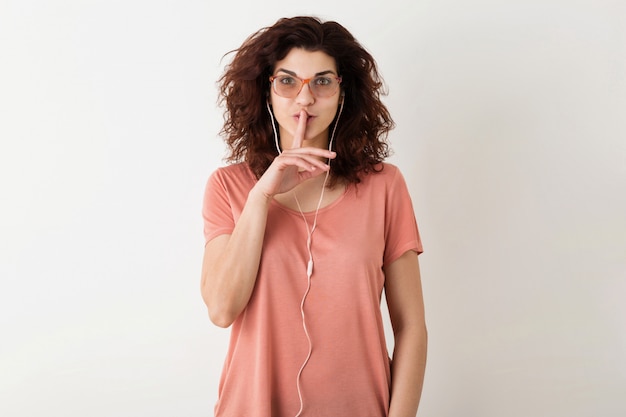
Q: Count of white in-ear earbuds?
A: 2